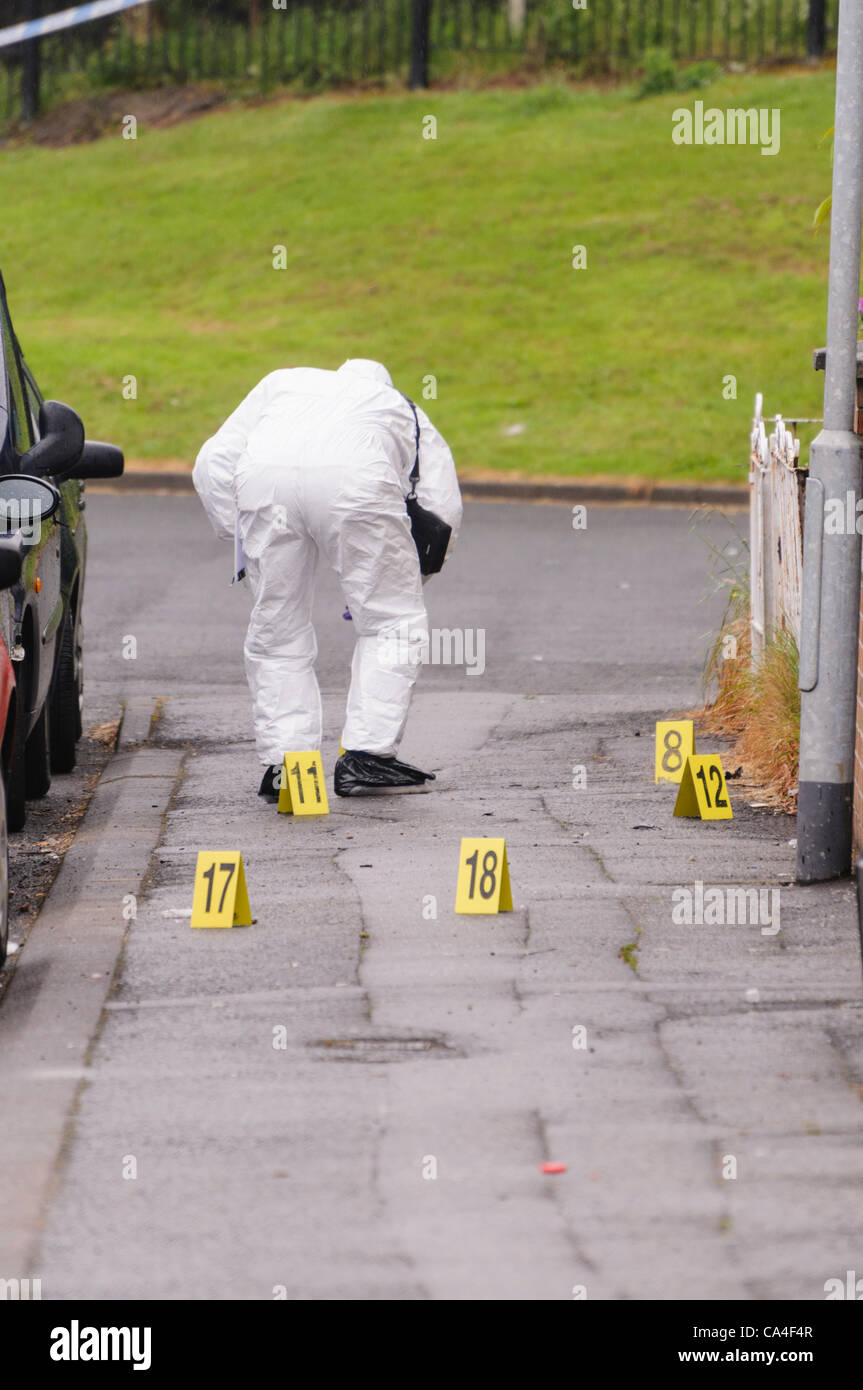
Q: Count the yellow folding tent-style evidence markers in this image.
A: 5